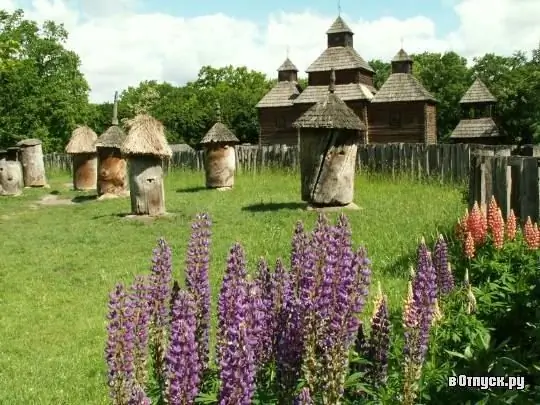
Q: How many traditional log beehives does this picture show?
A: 7